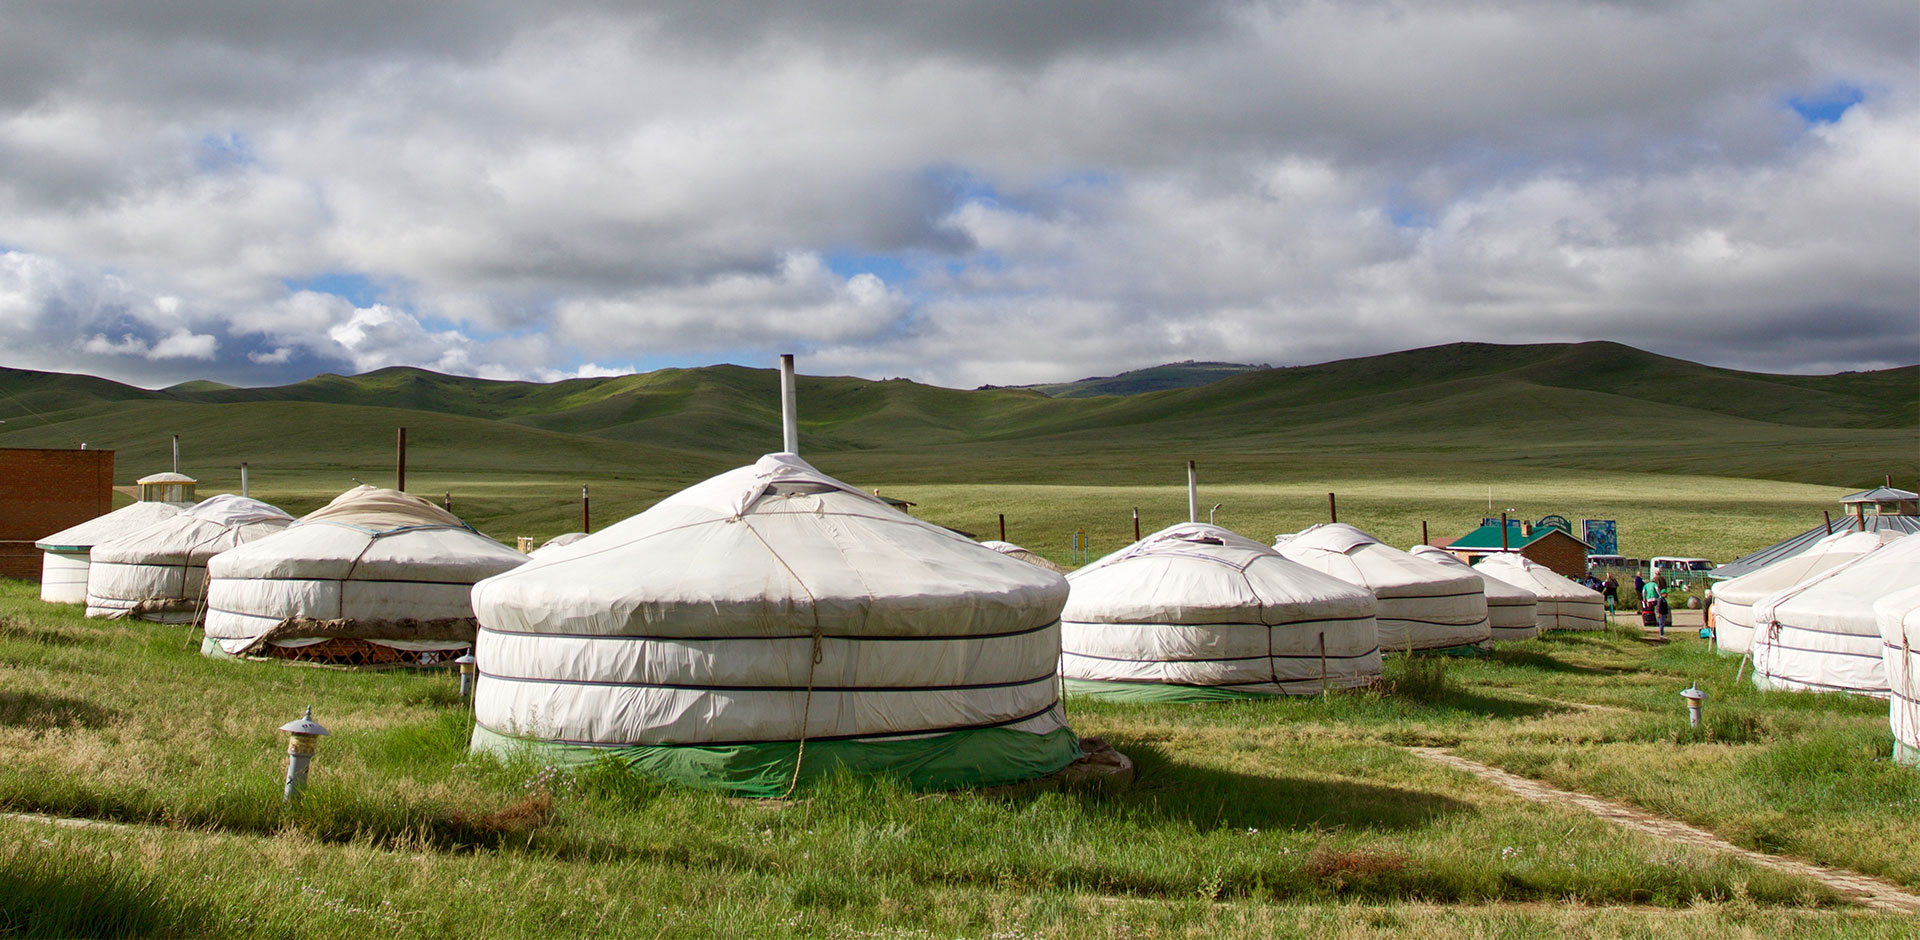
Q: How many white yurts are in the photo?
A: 13